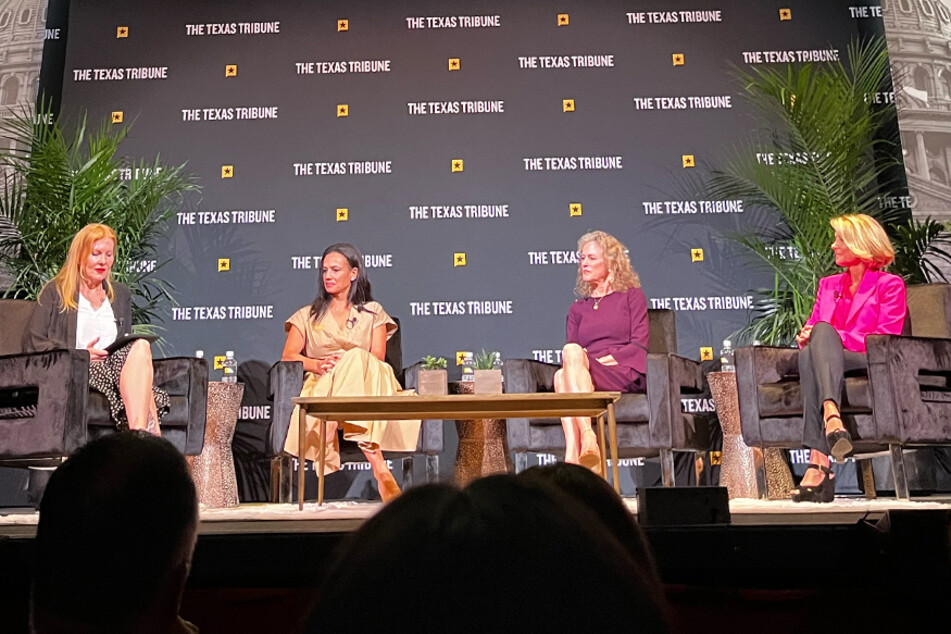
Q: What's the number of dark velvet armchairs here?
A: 4